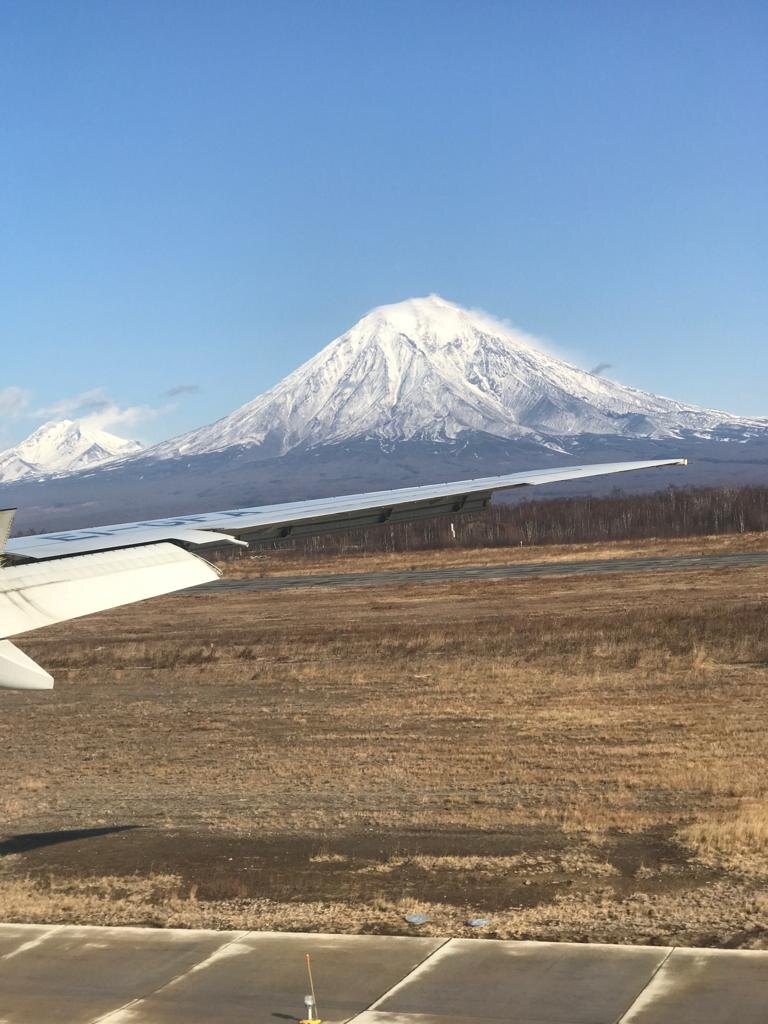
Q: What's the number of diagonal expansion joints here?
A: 4